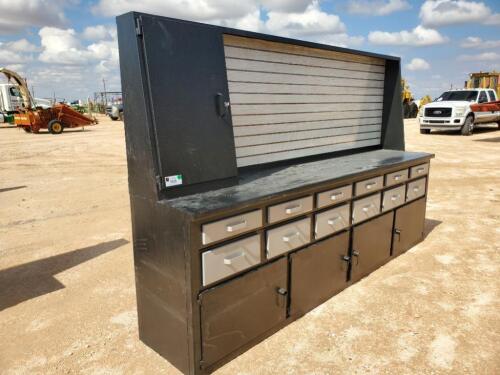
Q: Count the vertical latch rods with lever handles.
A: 0